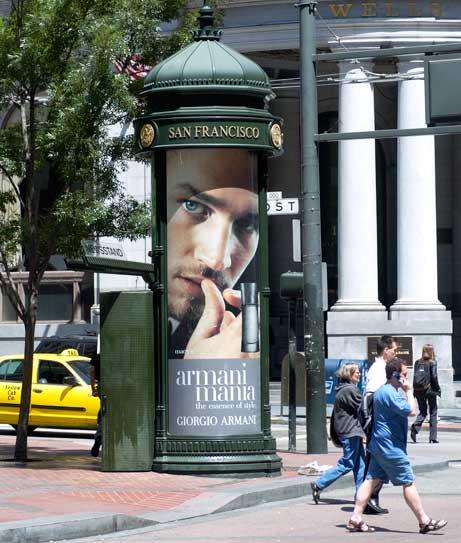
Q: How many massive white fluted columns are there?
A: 2